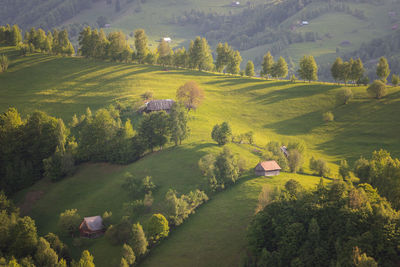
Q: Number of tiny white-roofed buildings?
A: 3